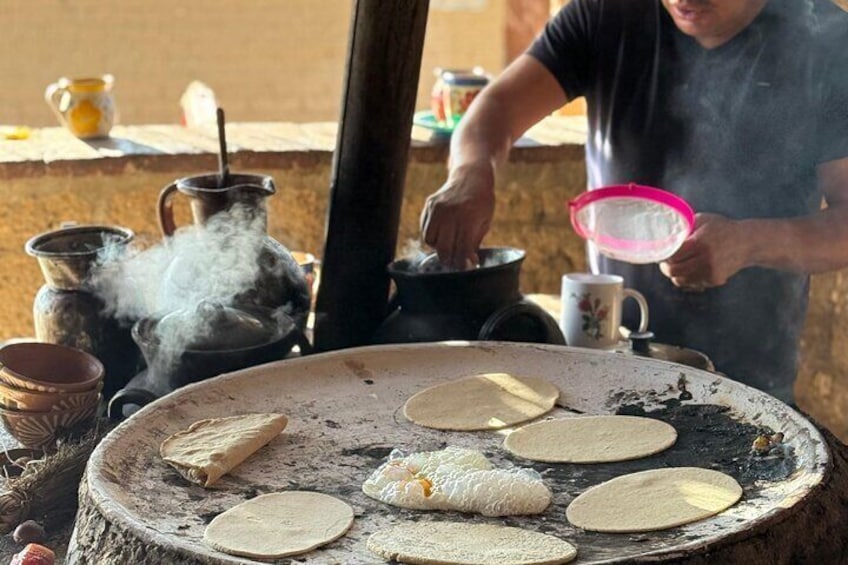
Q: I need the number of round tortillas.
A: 5